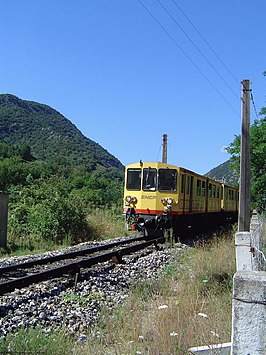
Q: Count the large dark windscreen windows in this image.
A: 3